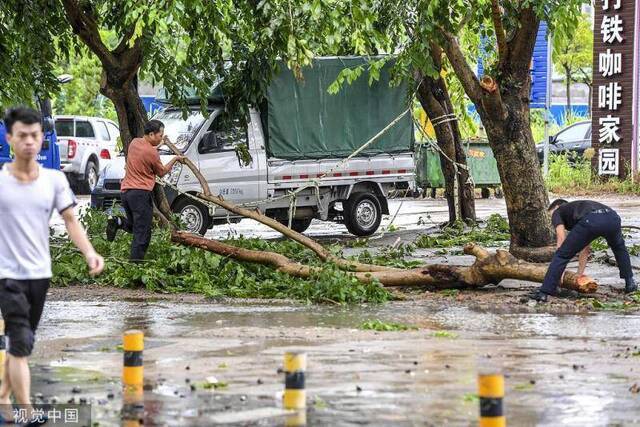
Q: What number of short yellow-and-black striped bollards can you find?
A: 4